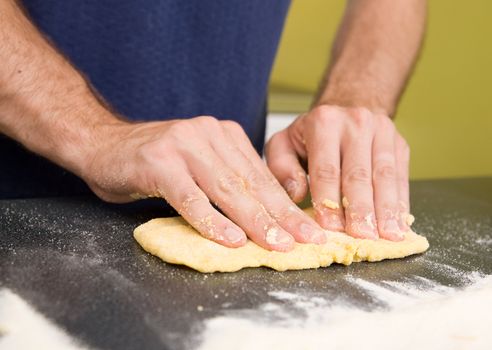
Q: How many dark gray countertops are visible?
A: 1